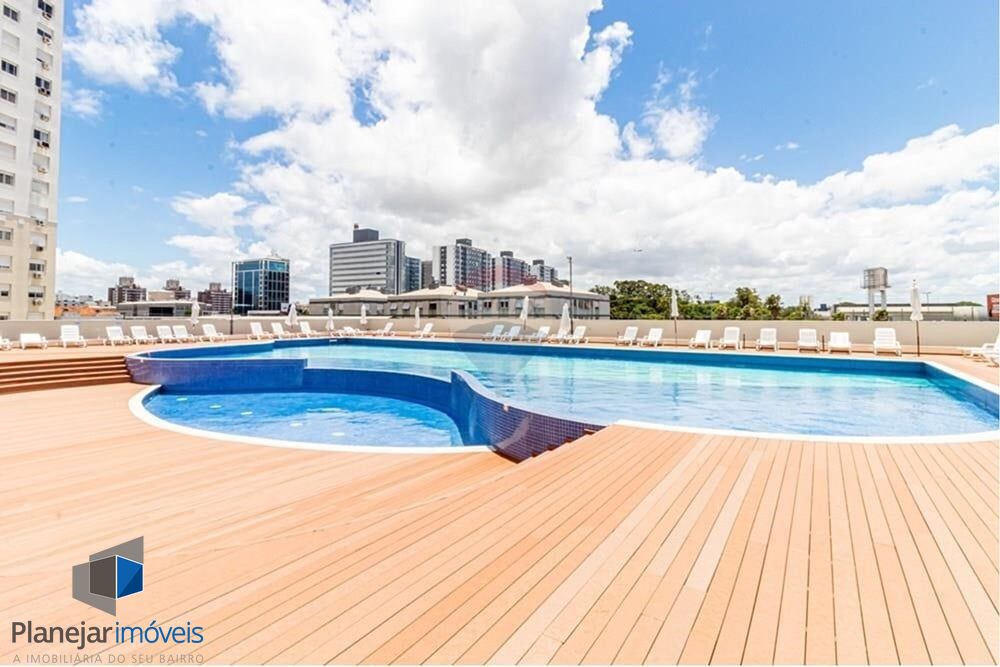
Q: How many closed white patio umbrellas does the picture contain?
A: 9